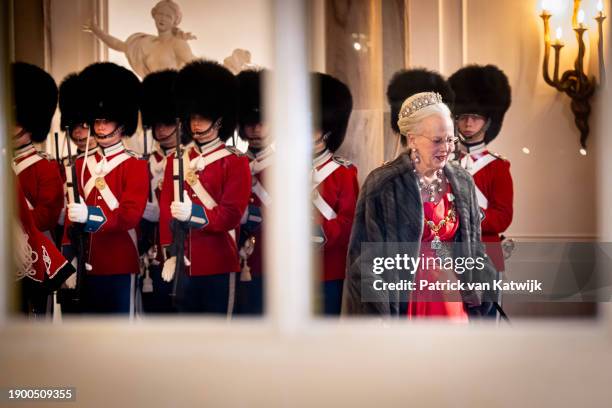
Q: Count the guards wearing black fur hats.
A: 9